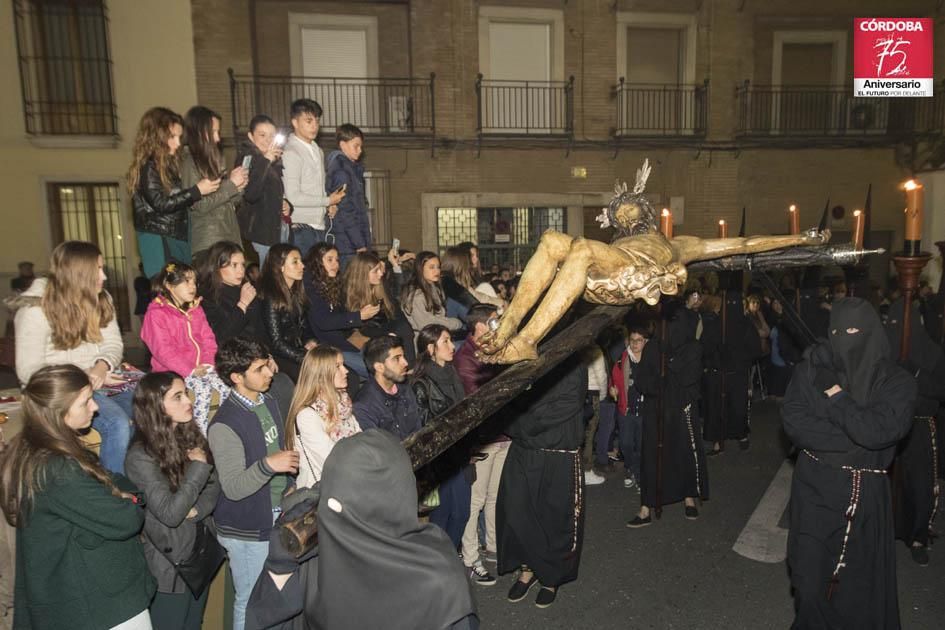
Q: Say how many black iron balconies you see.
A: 4